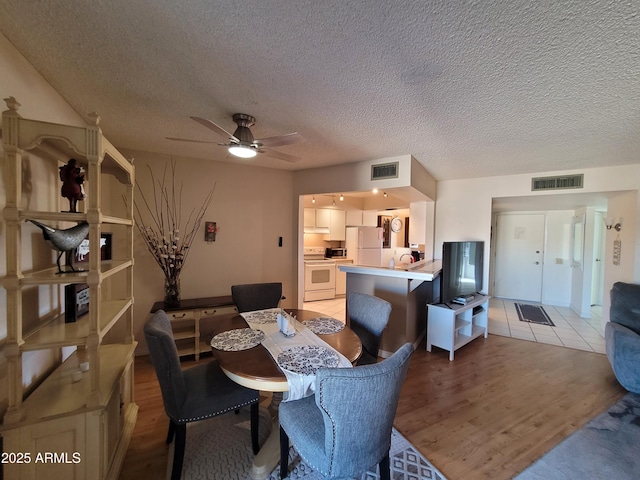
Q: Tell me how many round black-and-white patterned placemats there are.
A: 4